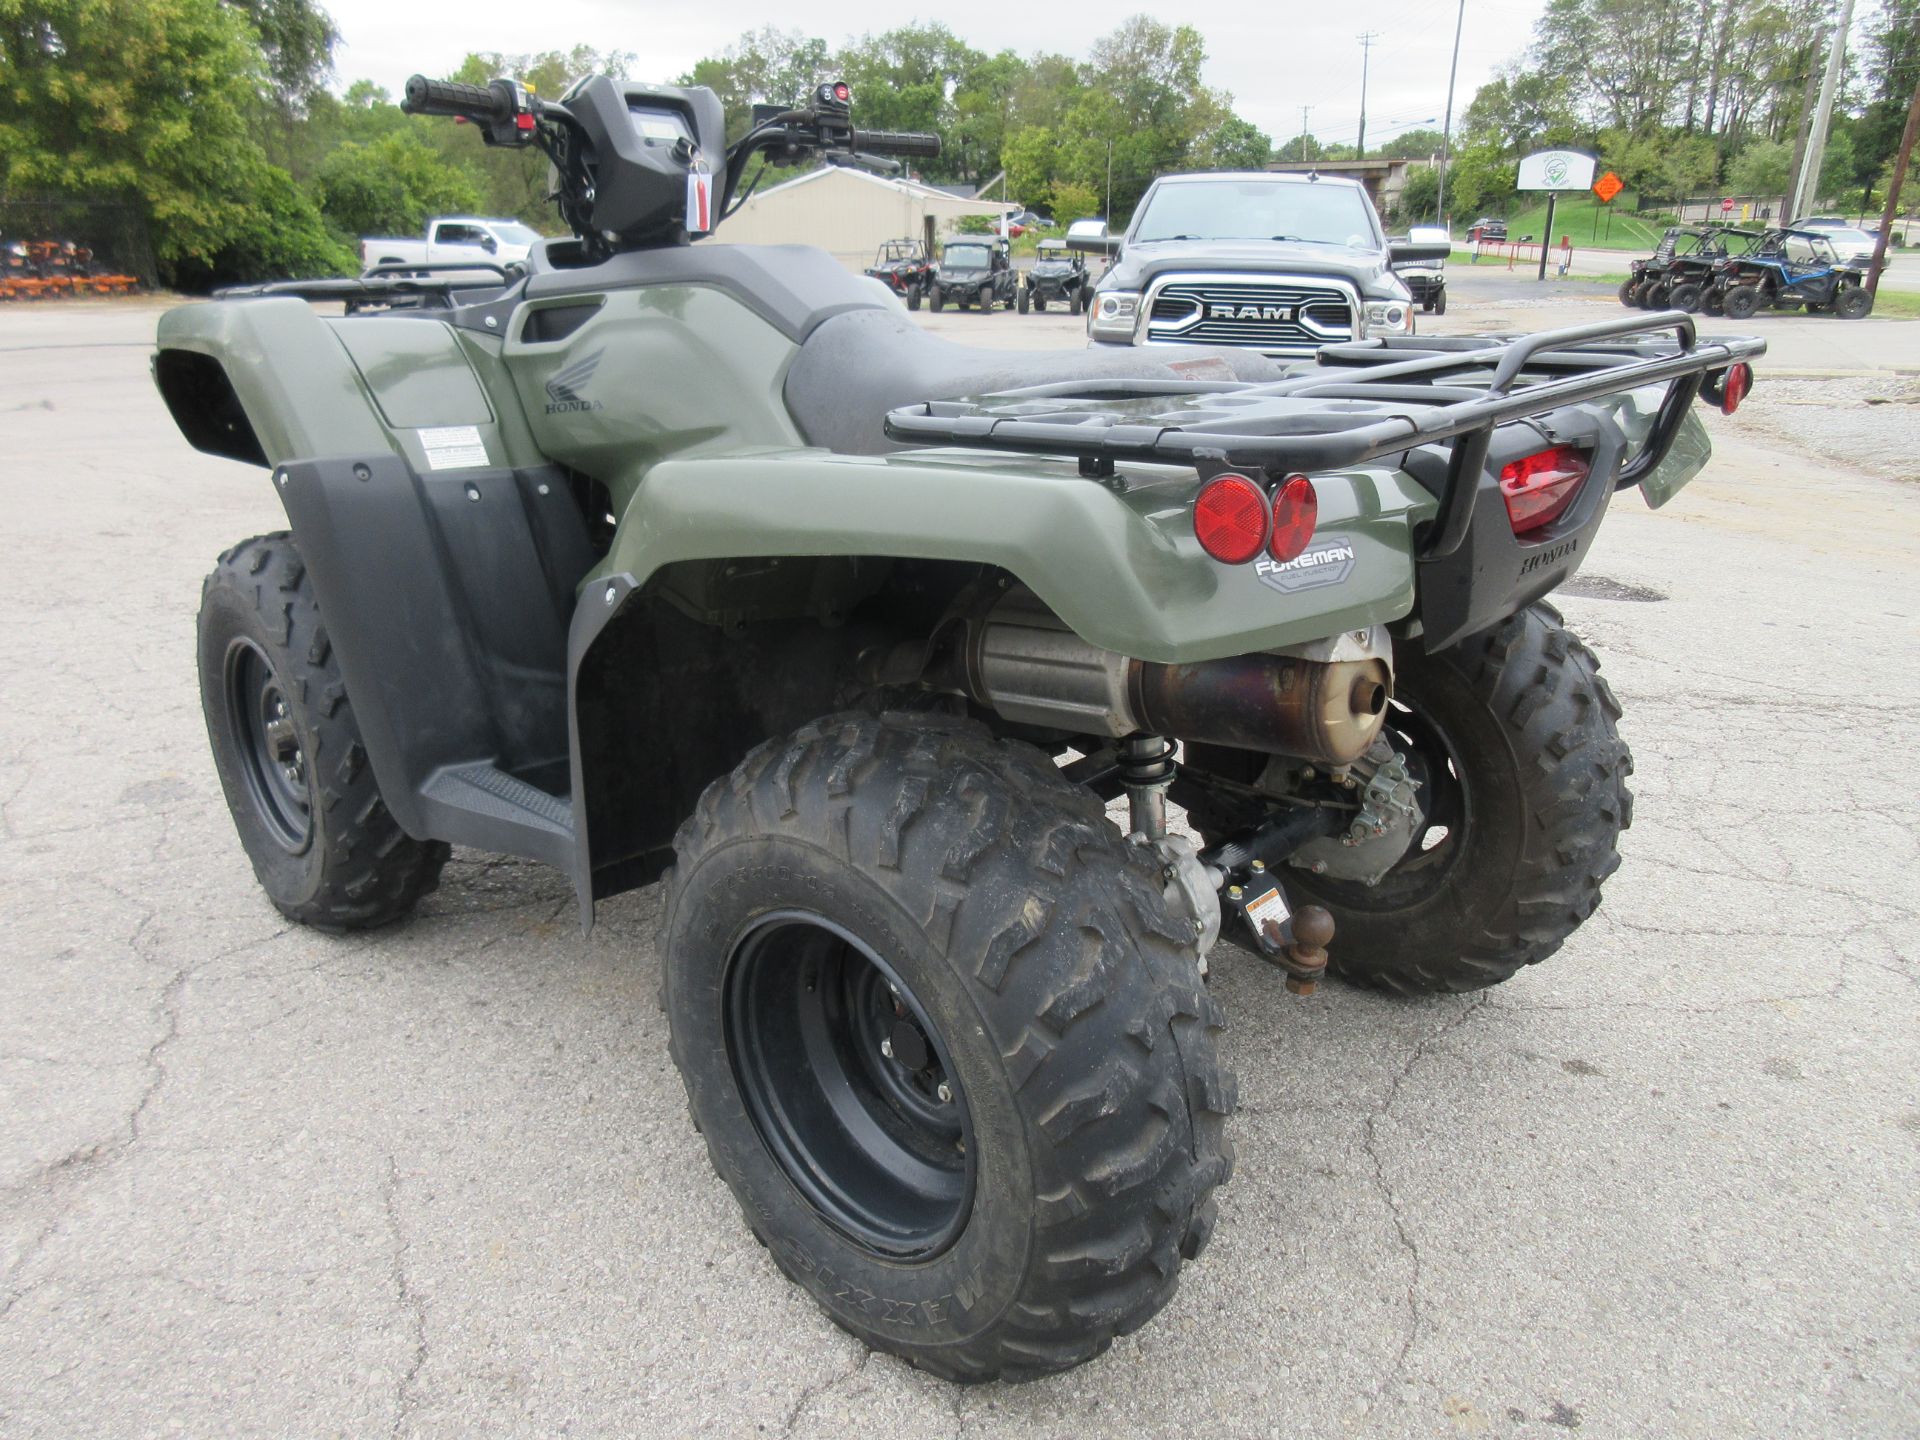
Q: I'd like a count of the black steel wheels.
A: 3